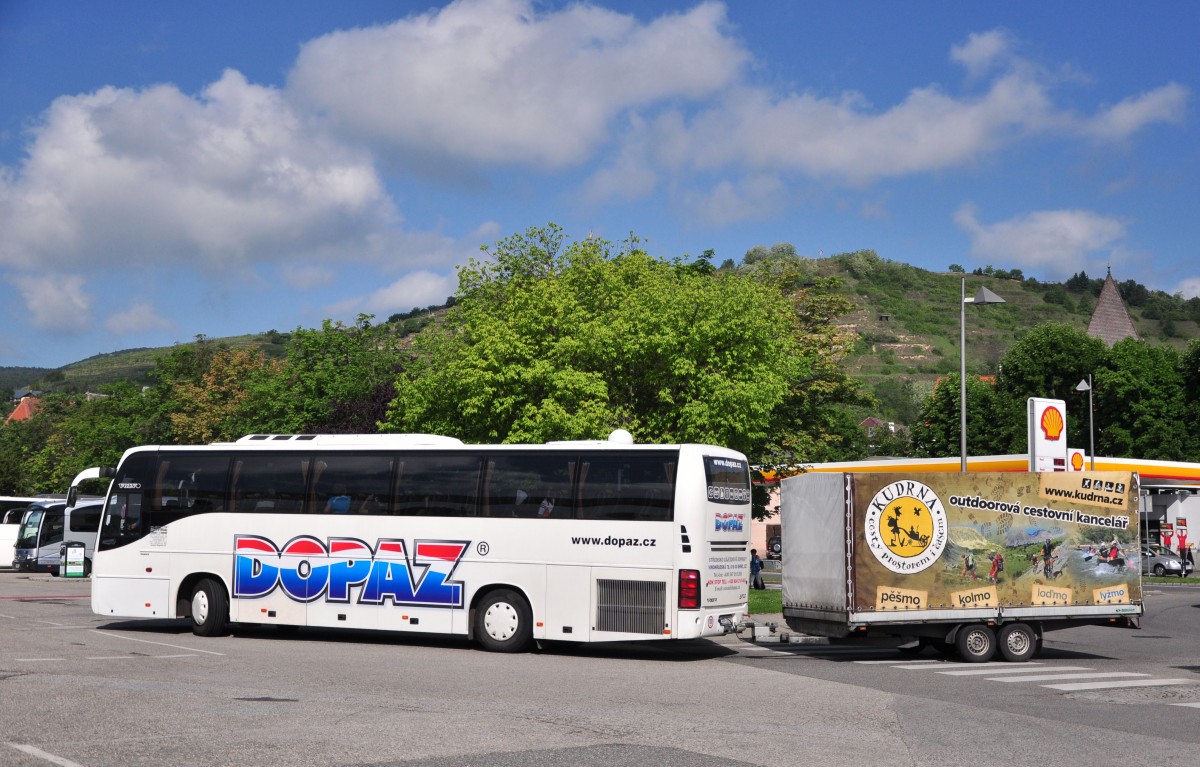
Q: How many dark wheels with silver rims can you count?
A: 2